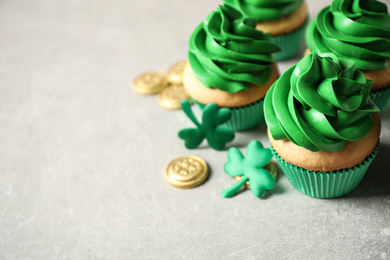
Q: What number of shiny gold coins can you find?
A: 5